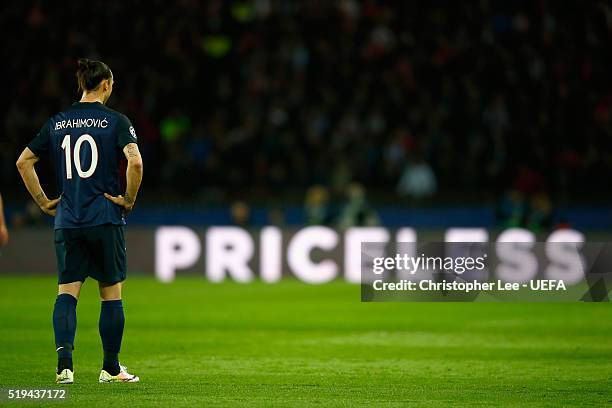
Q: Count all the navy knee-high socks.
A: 2